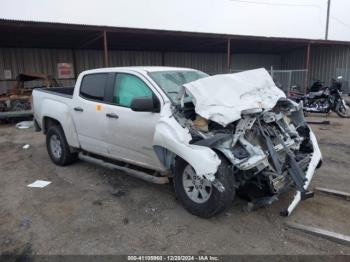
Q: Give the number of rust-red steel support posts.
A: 3